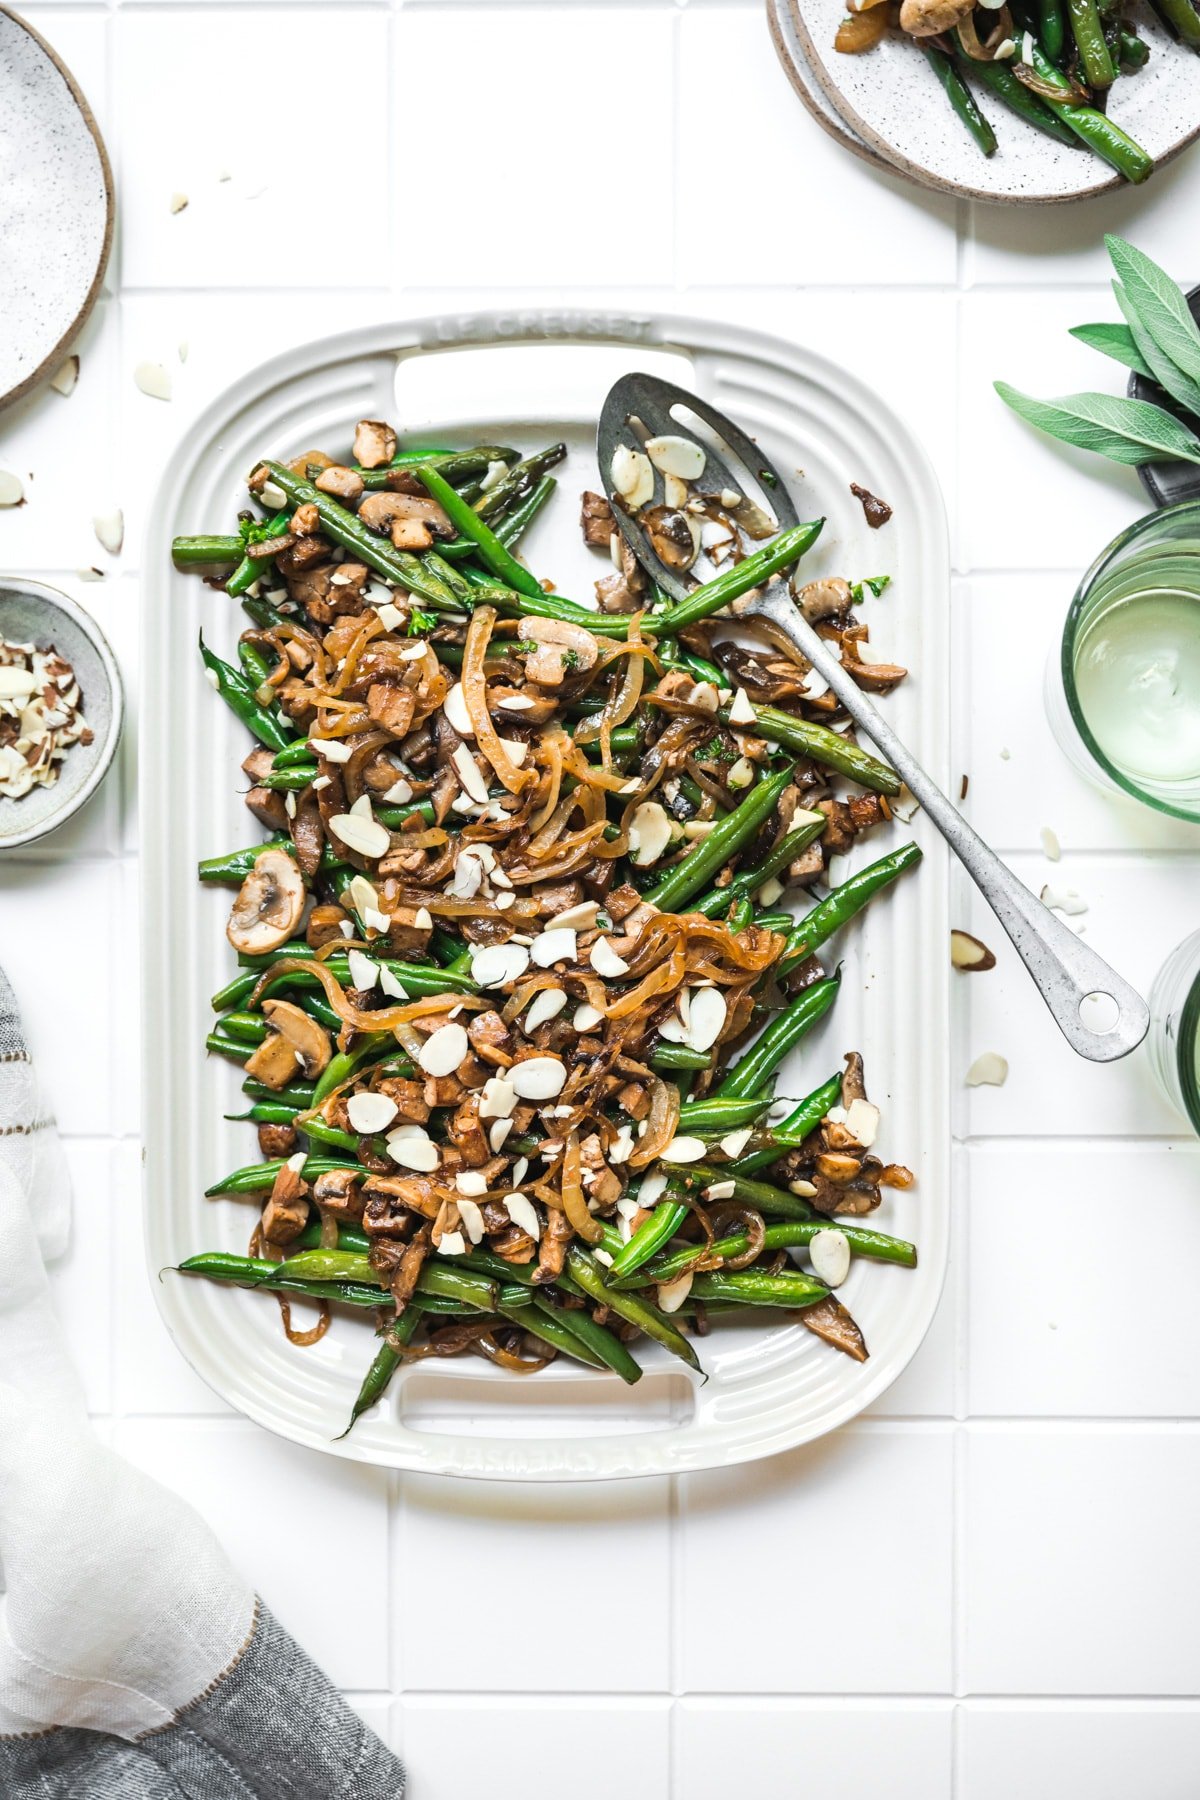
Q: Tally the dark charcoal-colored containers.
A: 1